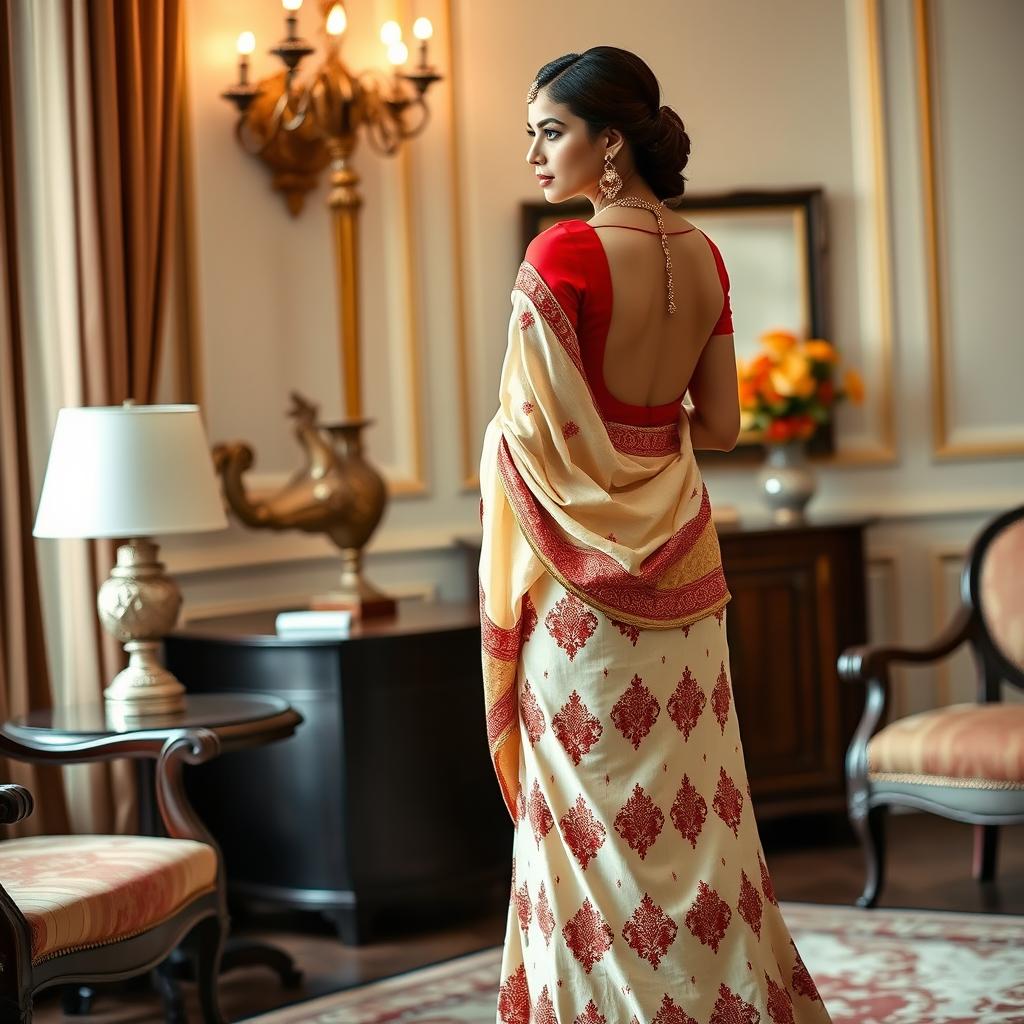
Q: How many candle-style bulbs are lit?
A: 6